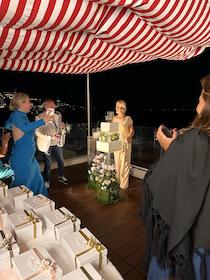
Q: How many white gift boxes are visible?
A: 10